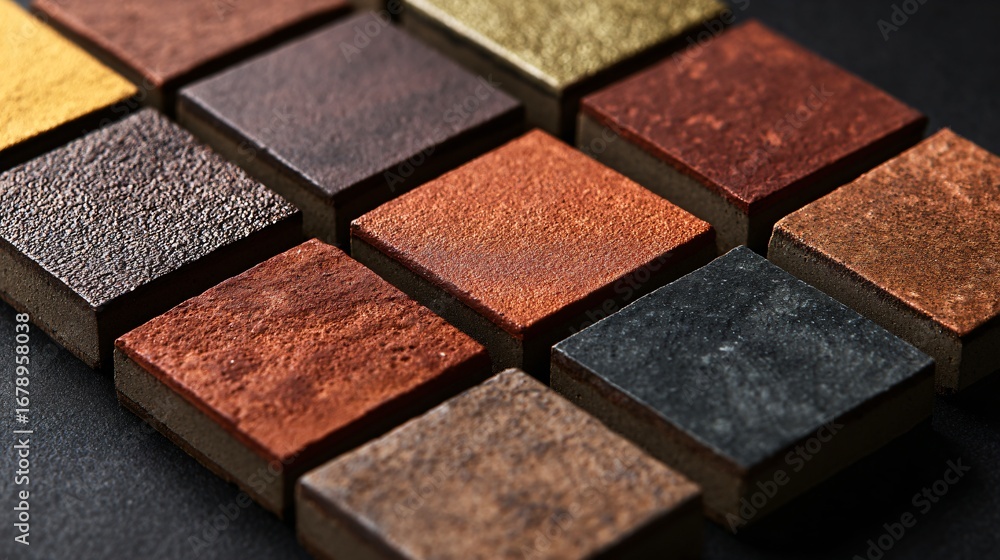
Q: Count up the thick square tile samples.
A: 11